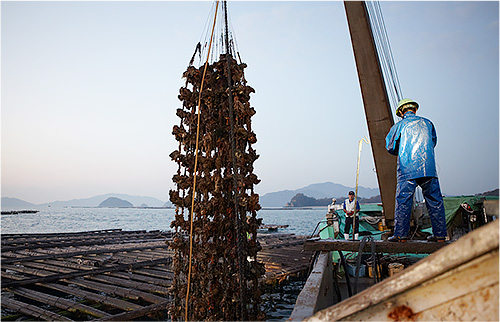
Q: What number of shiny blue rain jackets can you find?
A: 1